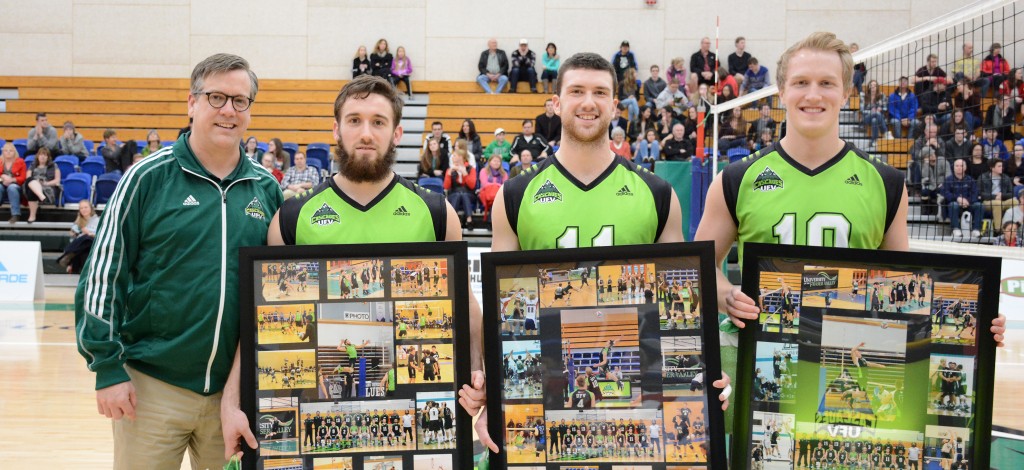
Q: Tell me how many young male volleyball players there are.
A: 3